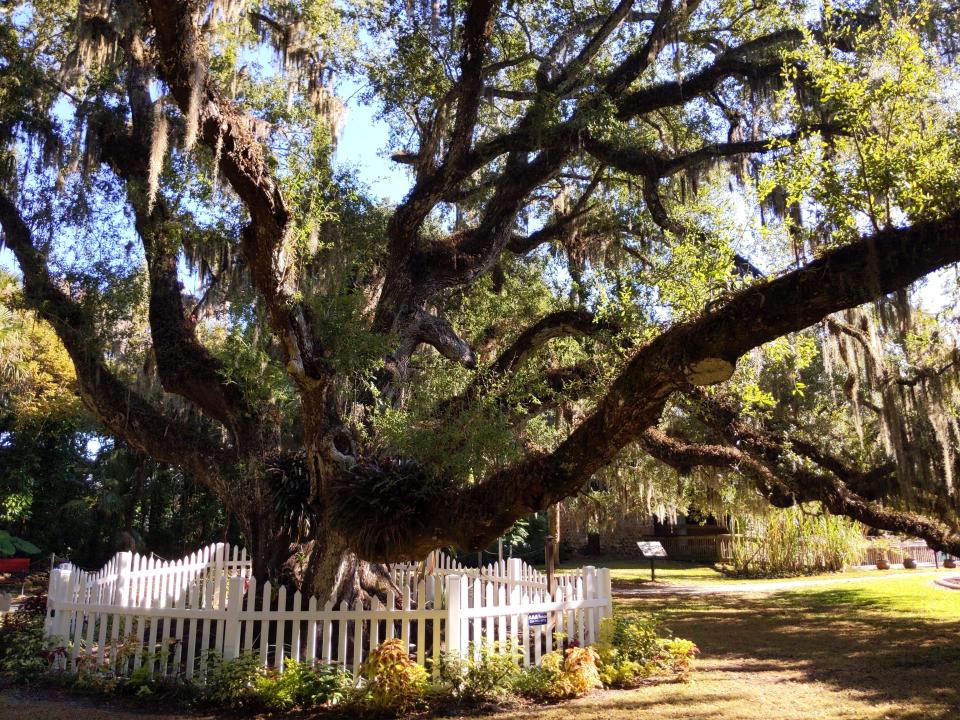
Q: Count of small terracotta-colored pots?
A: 3